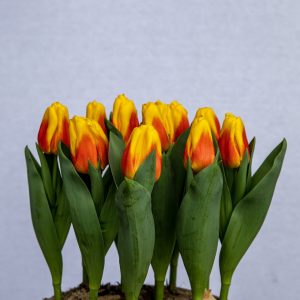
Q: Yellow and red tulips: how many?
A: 10